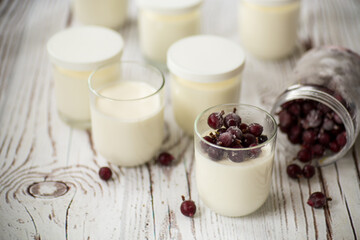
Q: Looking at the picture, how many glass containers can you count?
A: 8